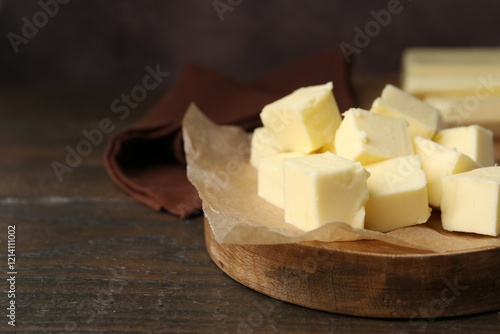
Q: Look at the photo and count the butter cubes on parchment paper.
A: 10